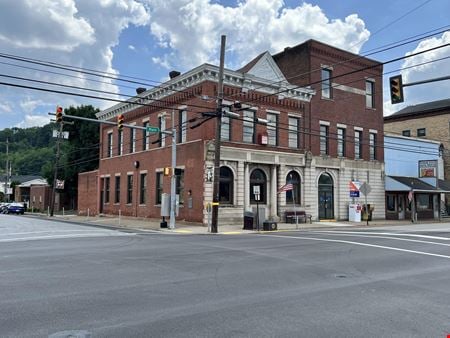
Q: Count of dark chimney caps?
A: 2